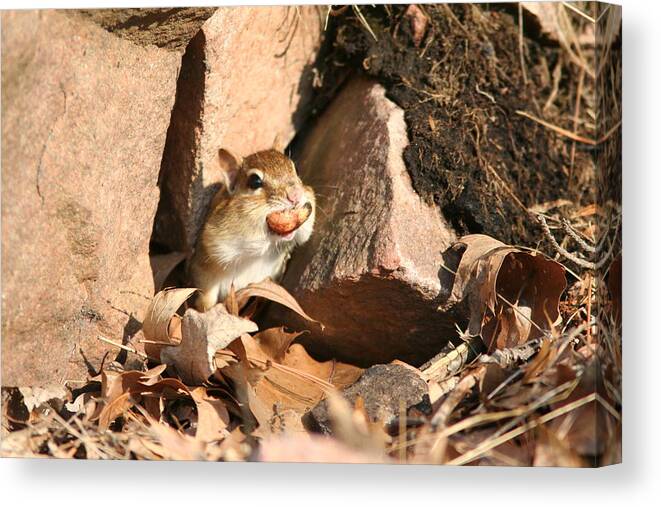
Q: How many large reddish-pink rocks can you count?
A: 3